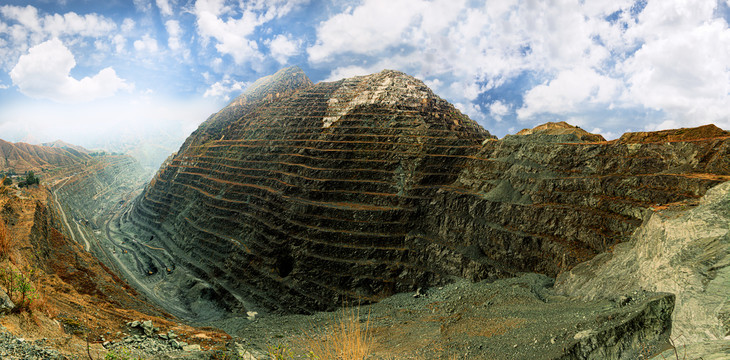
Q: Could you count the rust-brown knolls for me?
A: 2